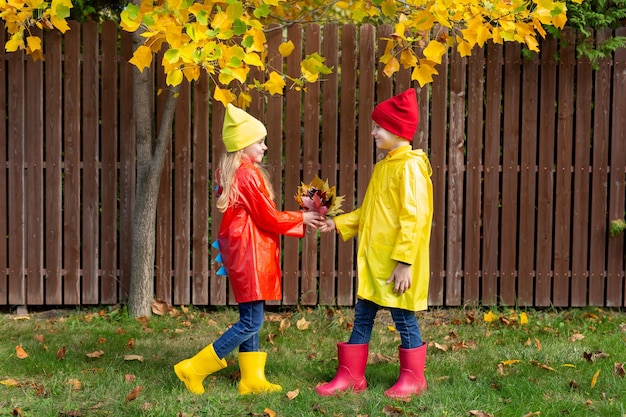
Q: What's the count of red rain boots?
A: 2